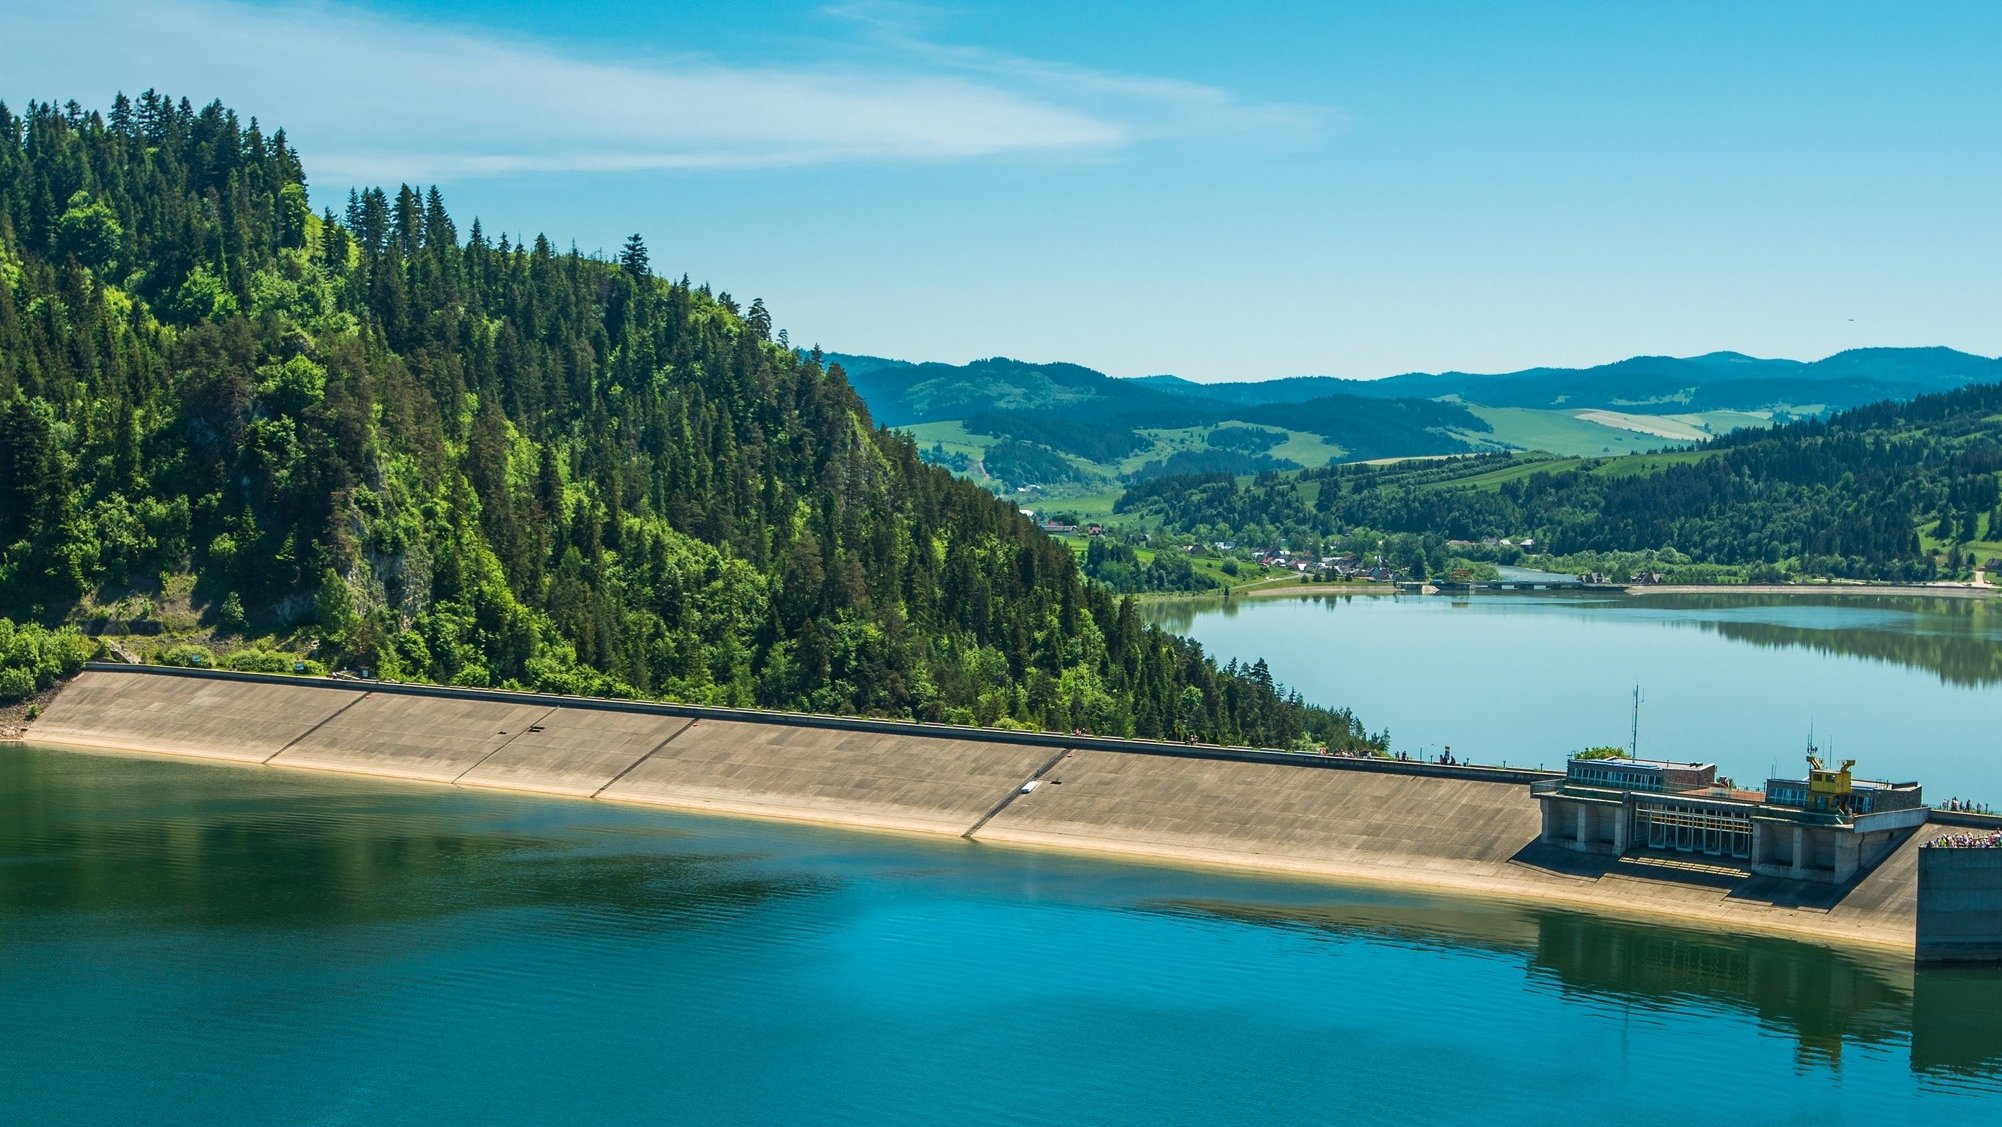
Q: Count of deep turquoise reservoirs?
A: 1